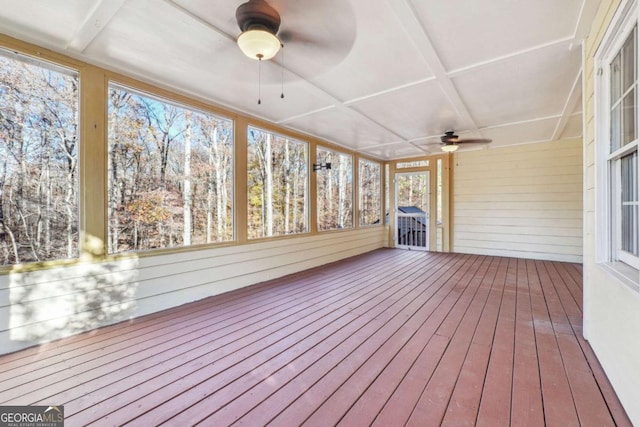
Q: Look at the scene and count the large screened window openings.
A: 5